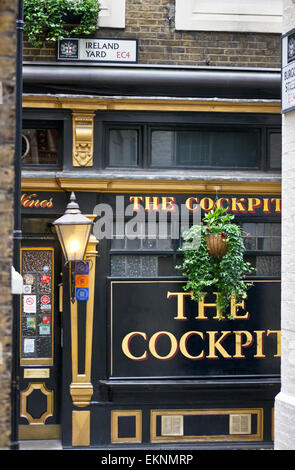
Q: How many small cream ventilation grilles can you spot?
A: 2